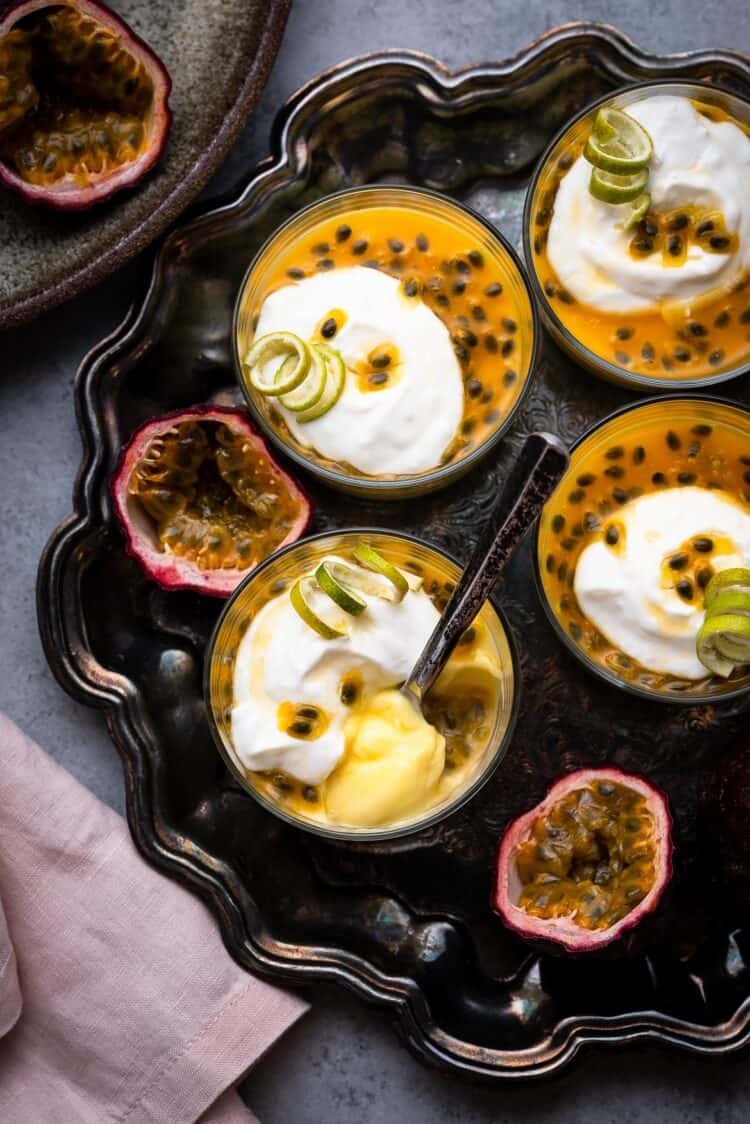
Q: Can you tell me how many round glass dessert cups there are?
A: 4